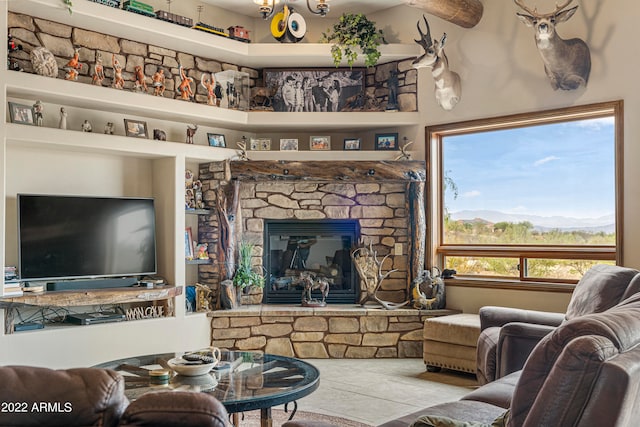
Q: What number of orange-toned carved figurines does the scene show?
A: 7